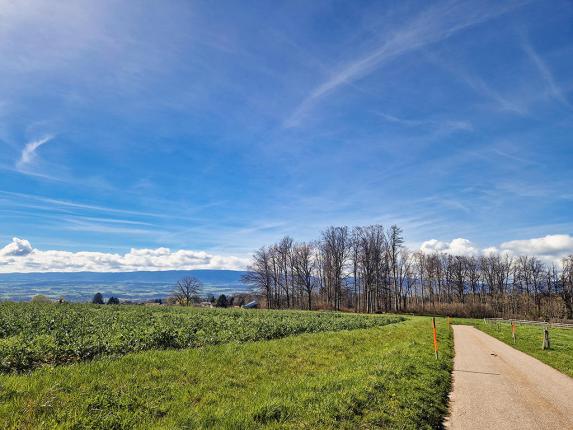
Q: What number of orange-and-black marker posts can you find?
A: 3